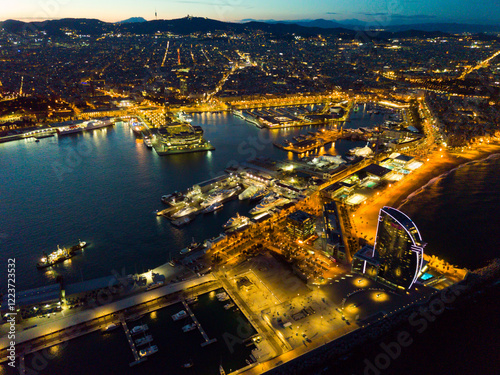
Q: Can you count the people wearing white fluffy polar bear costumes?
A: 0